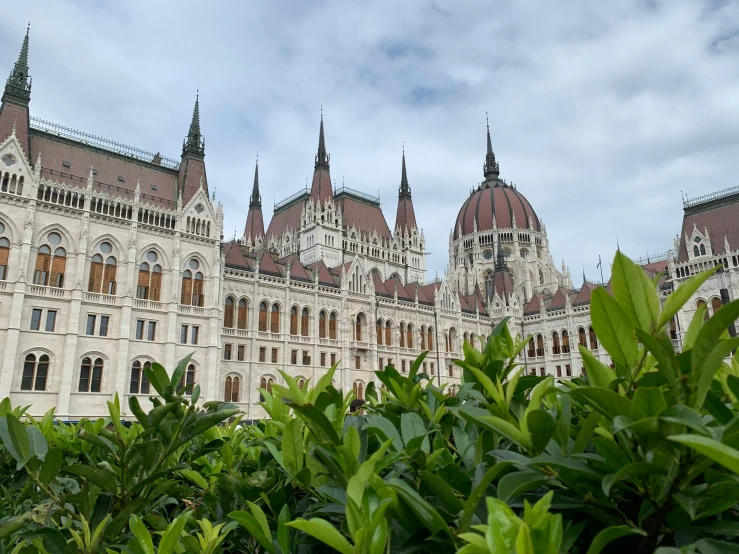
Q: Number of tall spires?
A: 6